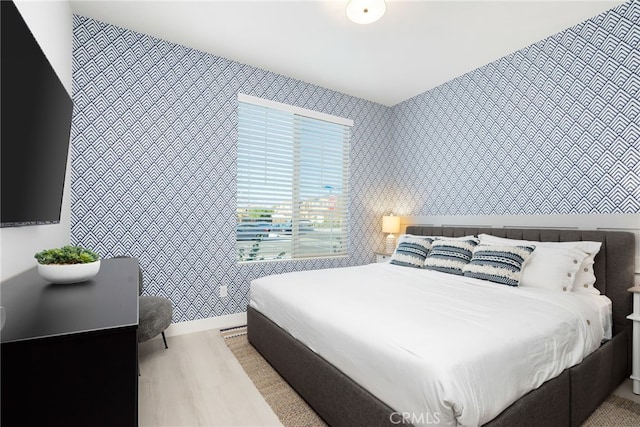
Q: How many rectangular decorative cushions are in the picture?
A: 3